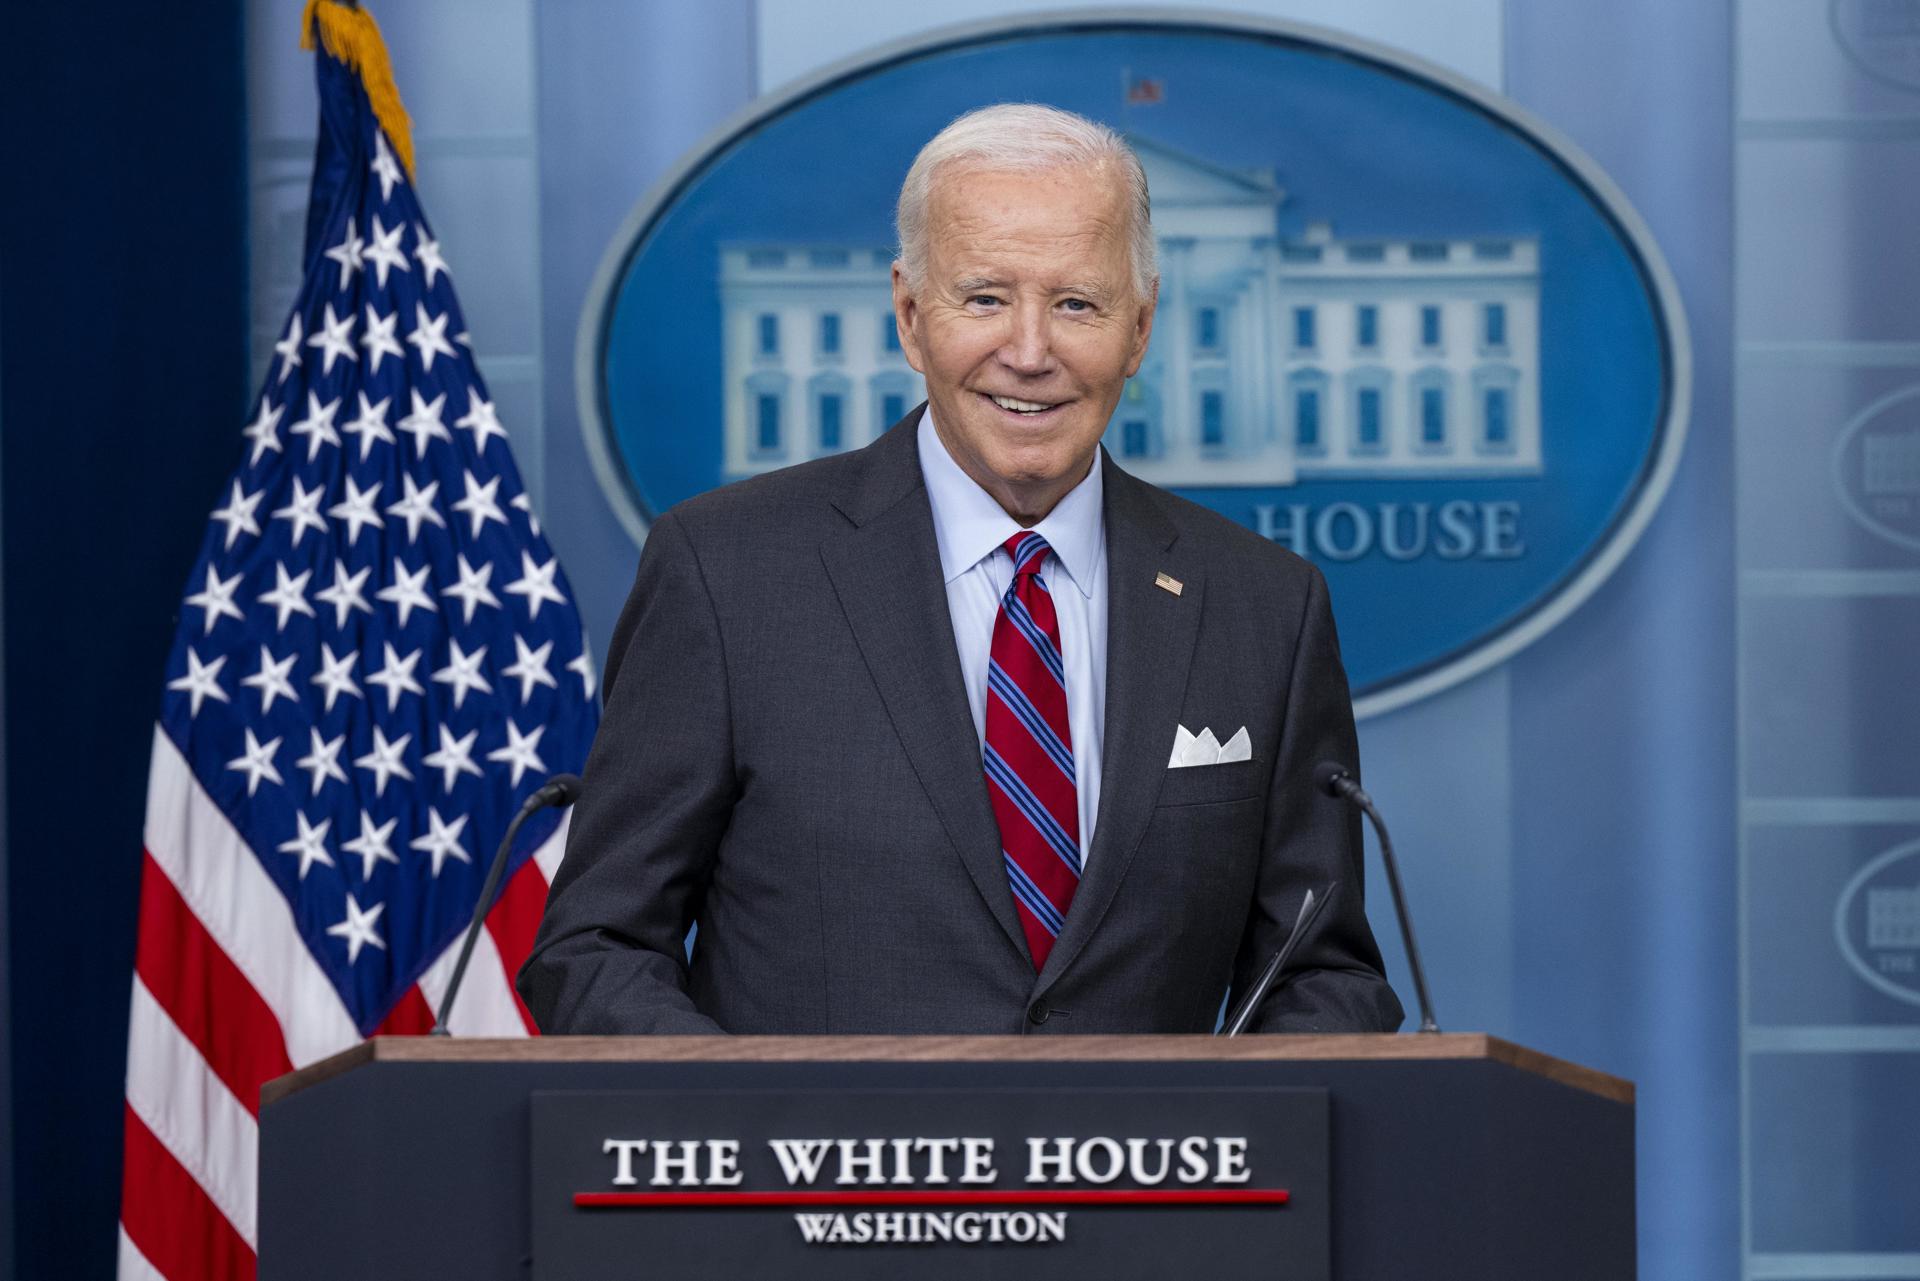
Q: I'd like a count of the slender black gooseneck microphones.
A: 2